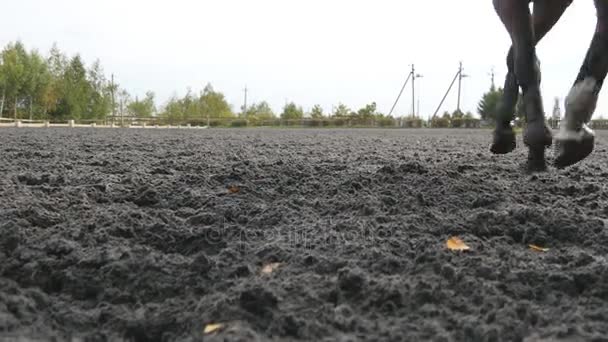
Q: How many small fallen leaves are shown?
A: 5